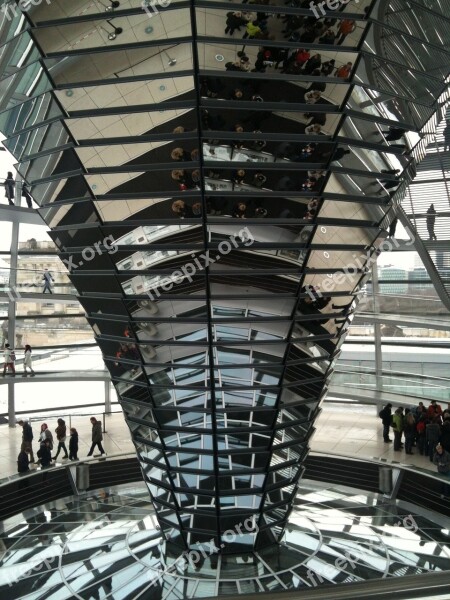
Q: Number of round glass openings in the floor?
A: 1